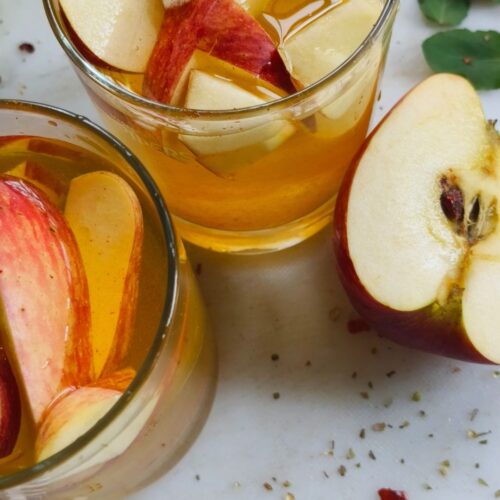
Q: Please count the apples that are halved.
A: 1